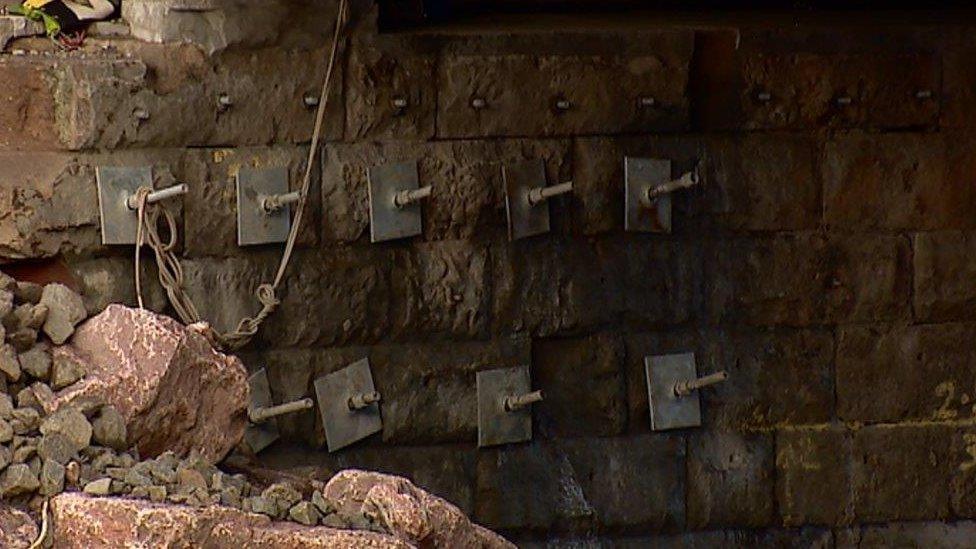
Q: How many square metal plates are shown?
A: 9